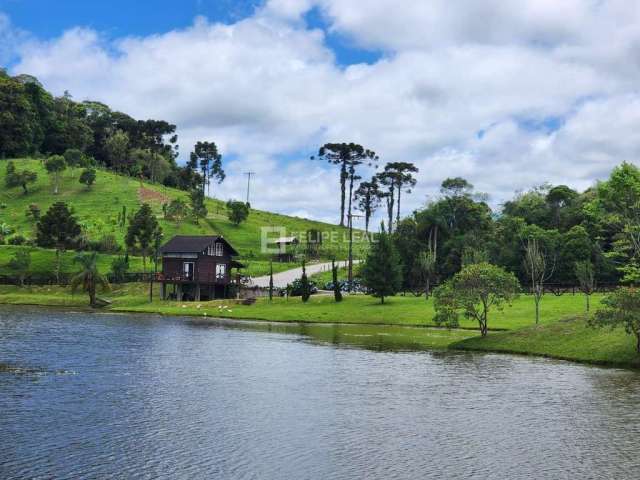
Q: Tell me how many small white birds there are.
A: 6